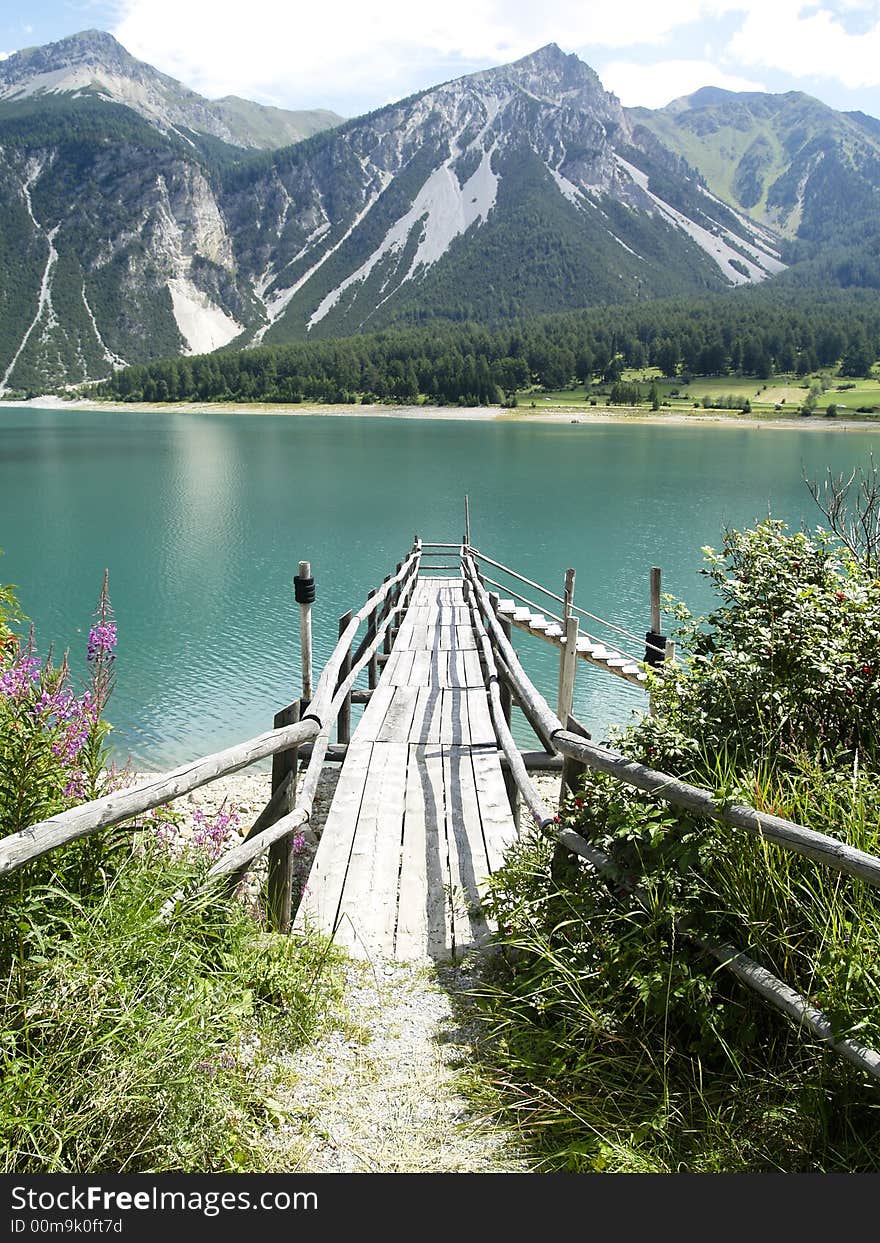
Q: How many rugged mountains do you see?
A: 3